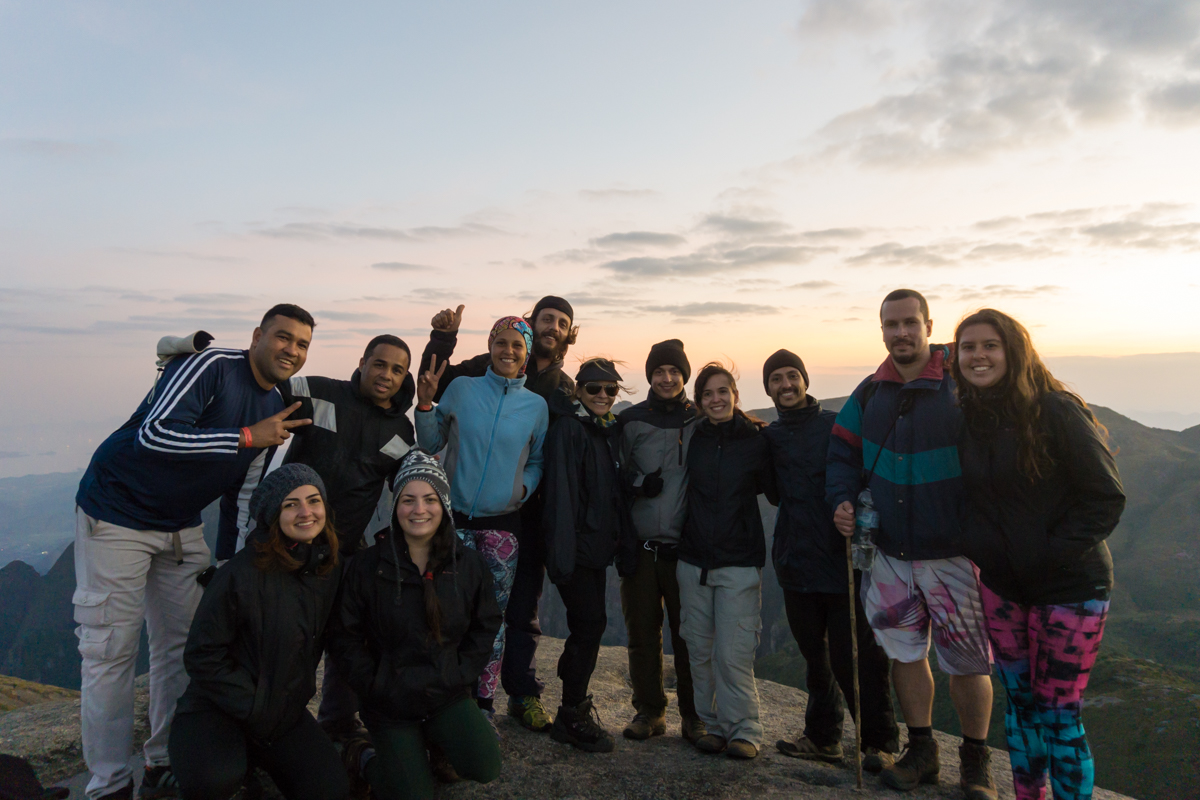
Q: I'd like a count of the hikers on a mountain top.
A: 12